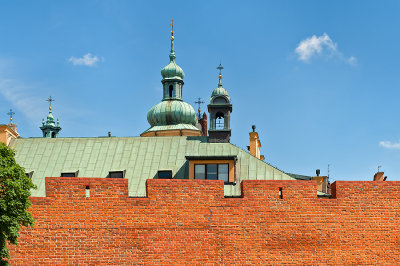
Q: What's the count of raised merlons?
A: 4